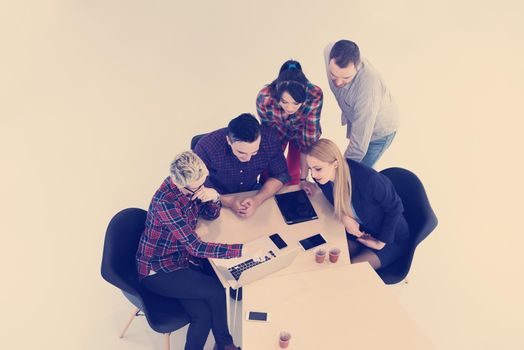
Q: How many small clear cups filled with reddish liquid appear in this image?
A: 3